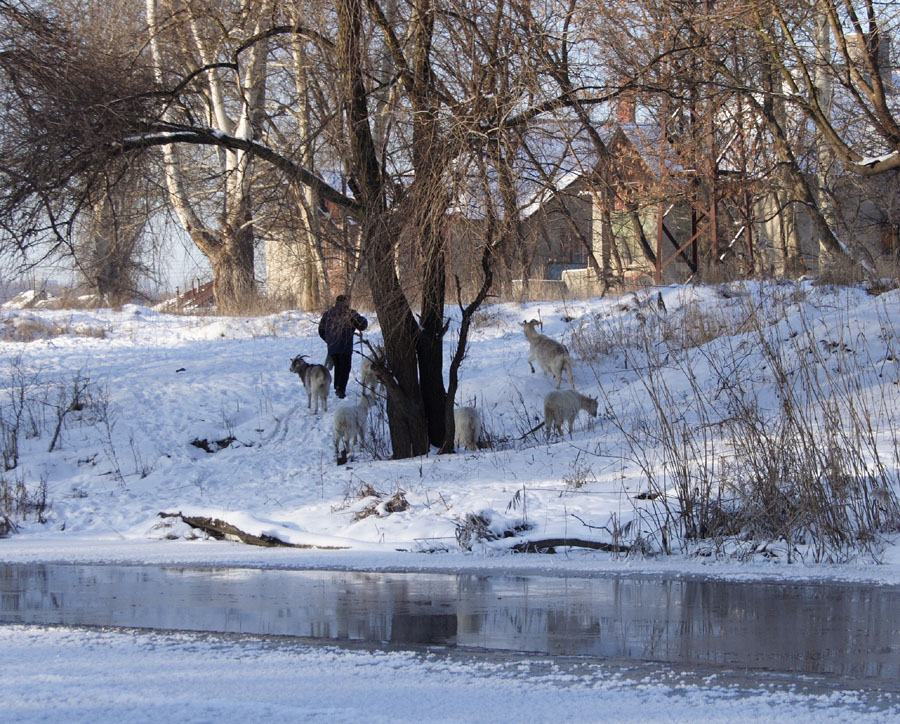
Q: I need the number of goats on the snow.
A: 6